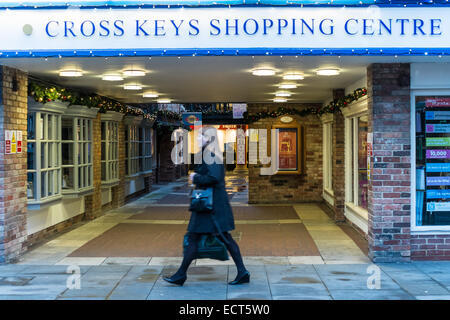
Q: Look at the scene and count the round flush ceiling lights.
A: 12